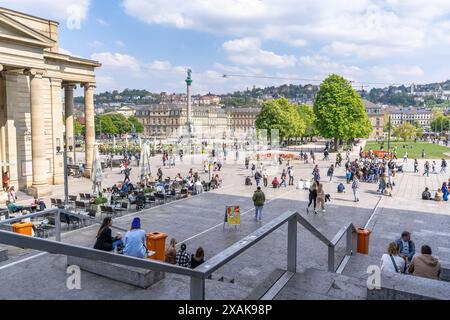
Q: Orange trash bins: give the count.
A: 3